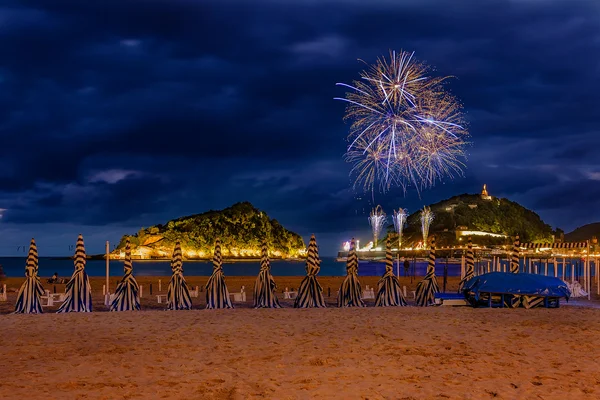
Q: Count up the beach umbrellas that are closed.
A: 12